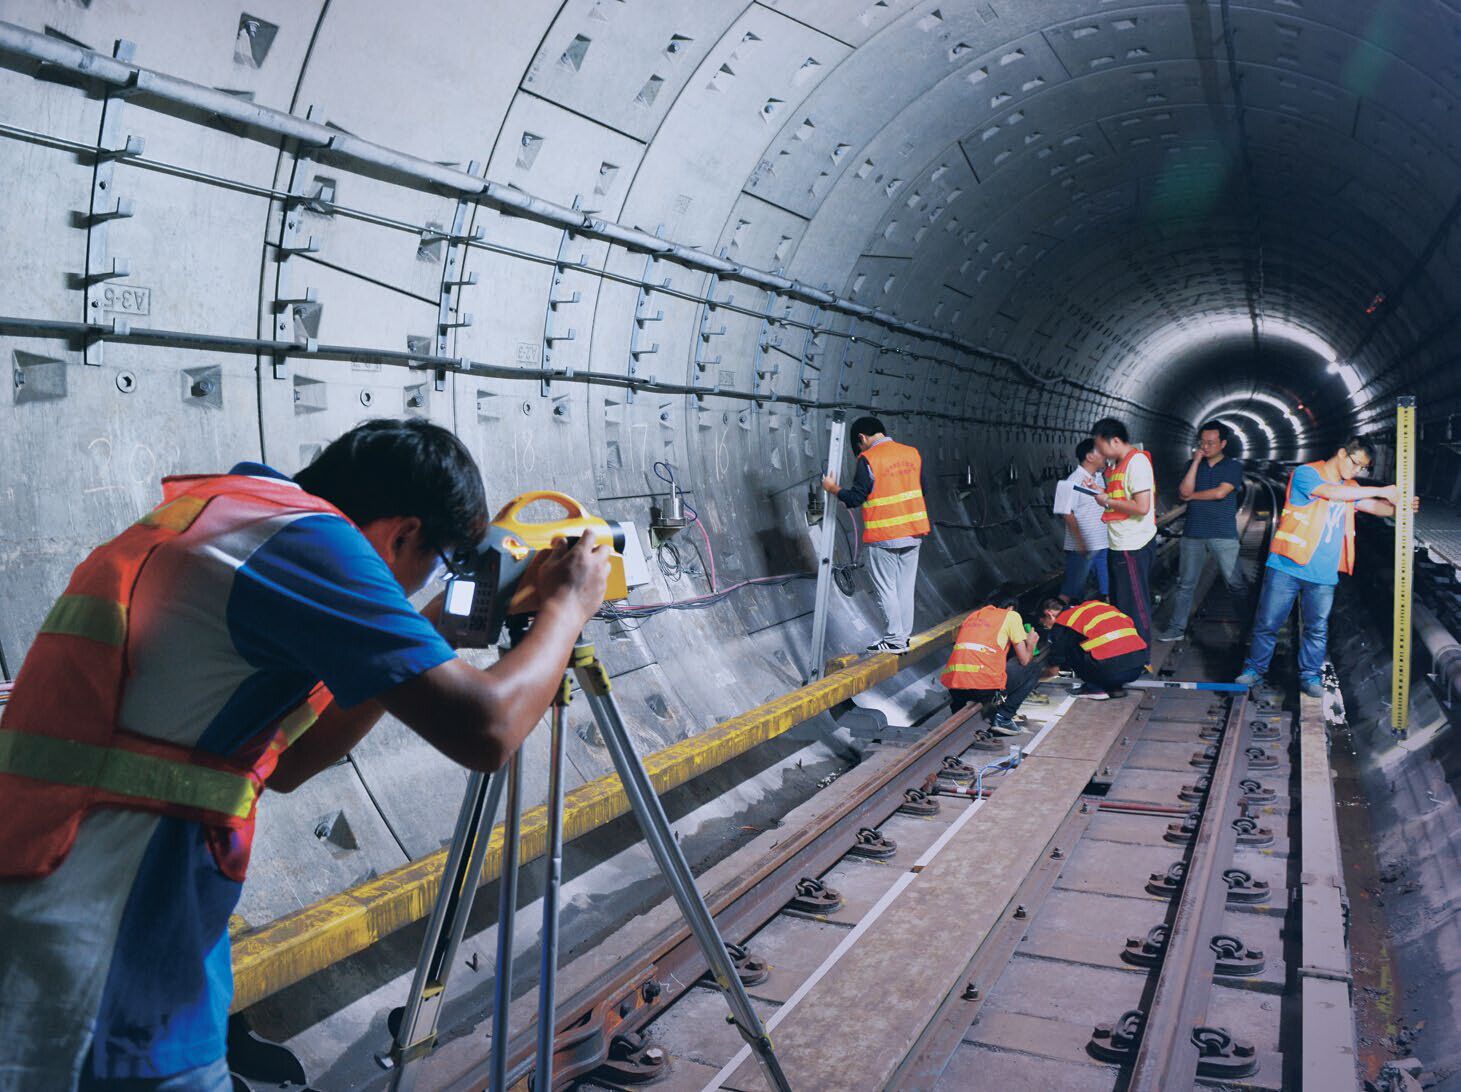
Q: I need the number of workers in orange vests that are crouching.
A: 2